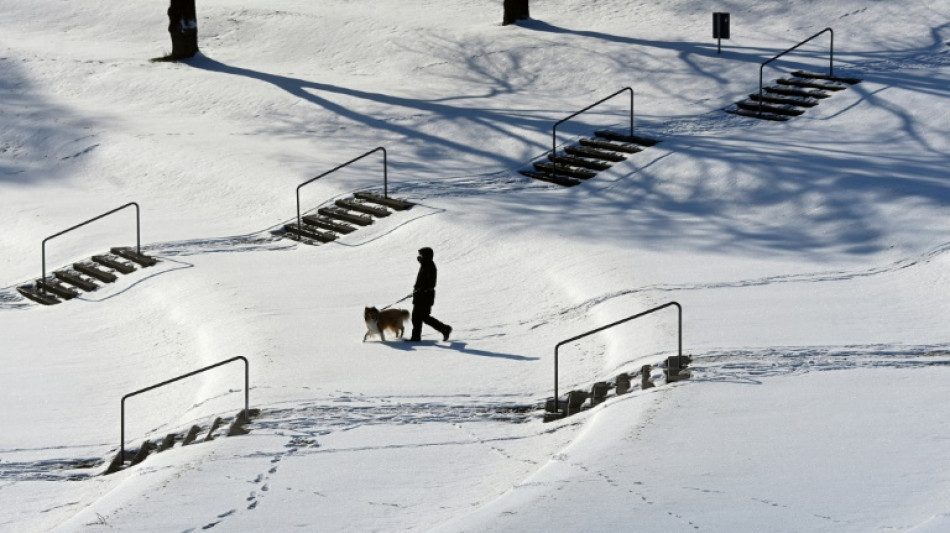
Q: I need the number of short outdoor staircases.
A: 6